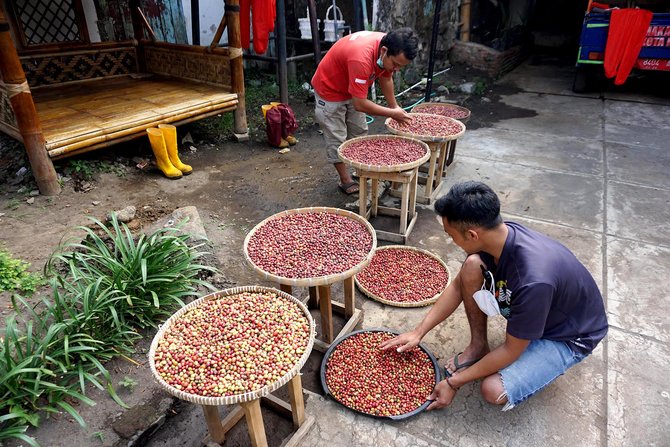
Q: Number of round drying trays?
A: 7